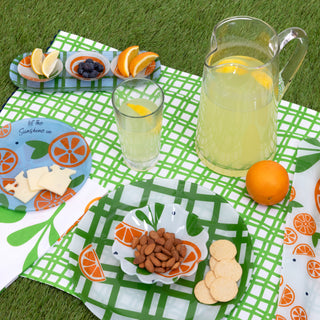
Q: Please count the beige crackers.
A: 6